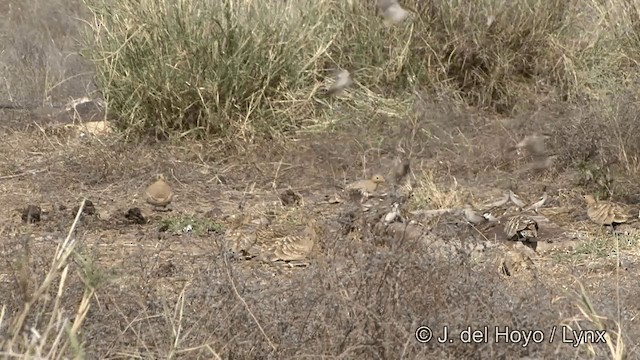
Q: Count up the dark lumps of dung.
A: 4